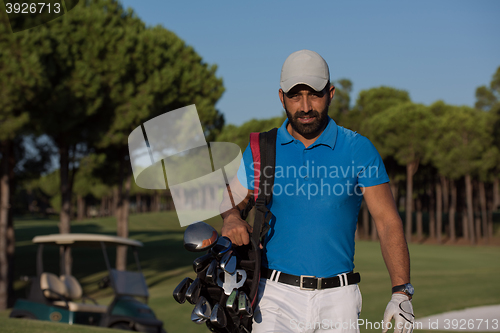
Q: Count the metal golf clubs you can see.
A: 12